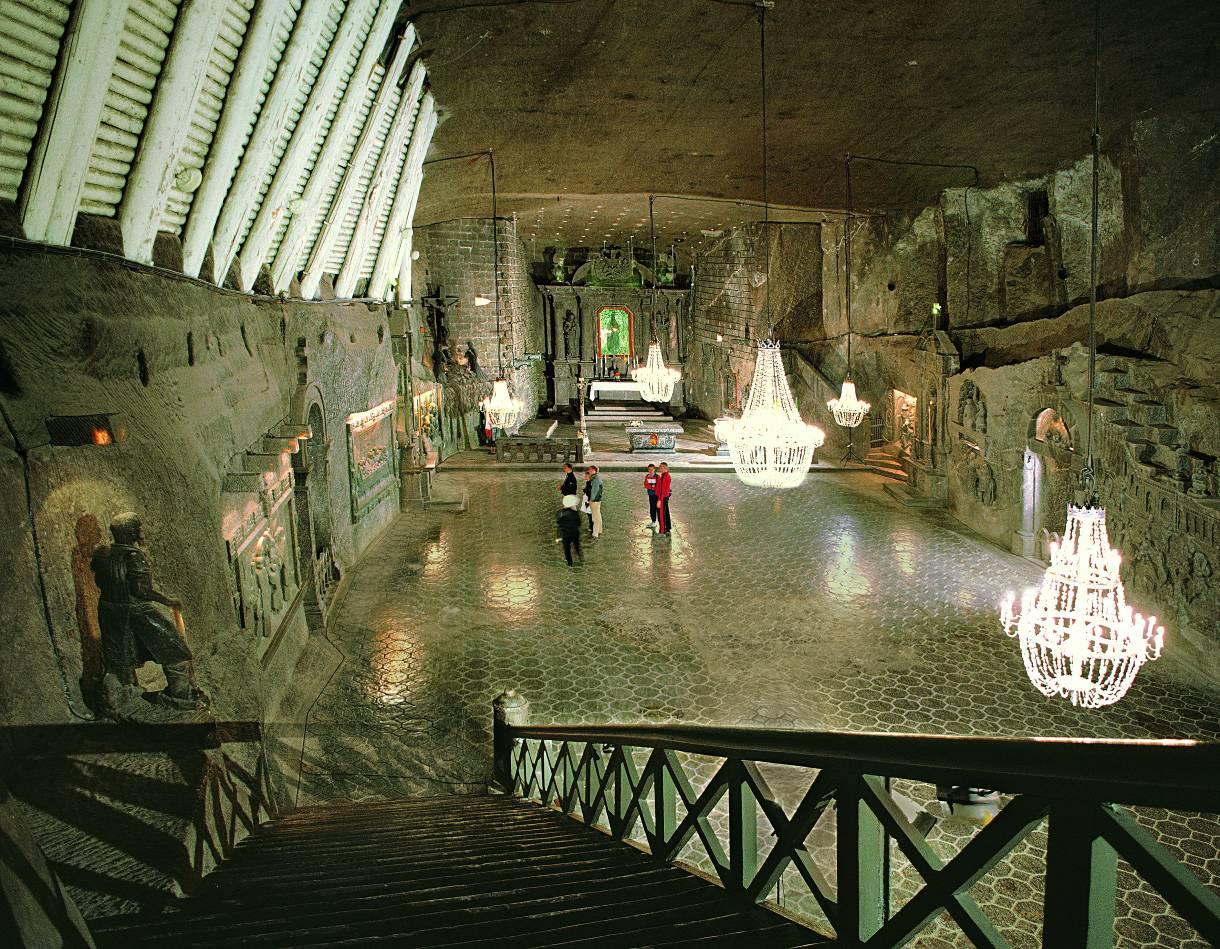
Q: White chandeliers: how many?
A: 5